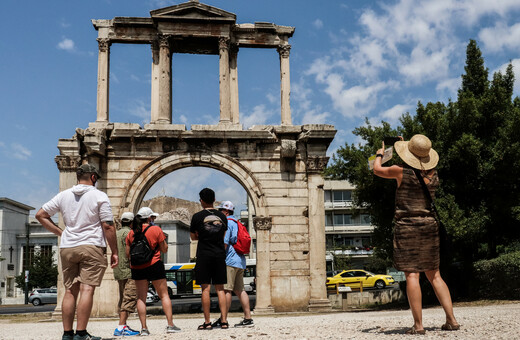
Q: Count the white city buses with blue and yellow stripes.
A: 1